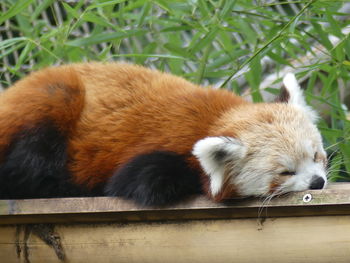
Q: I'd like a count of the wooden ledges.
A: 1